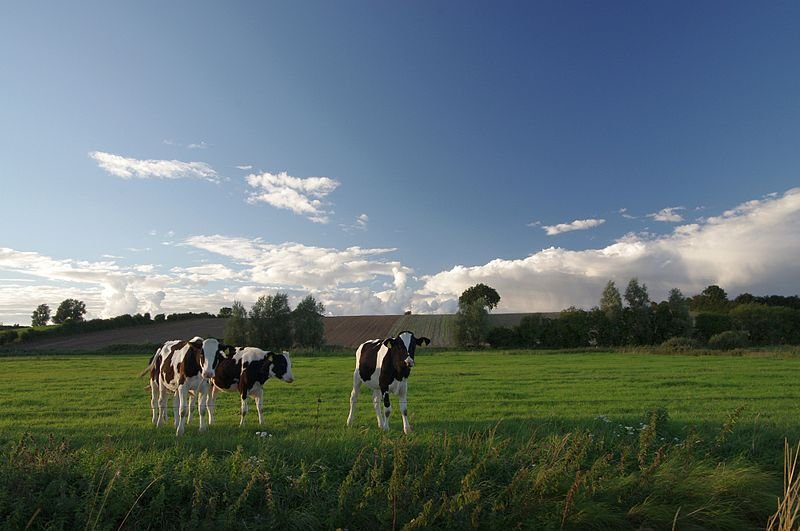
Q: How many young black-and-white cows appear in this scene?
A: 3